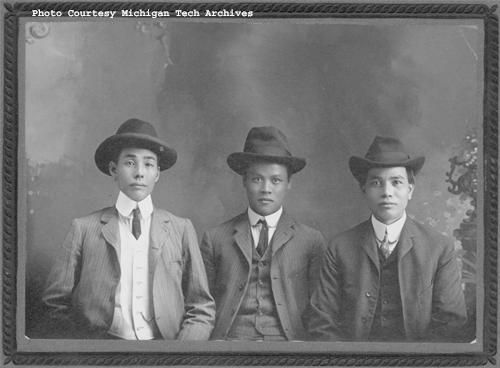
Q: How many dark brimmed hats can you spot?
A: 3